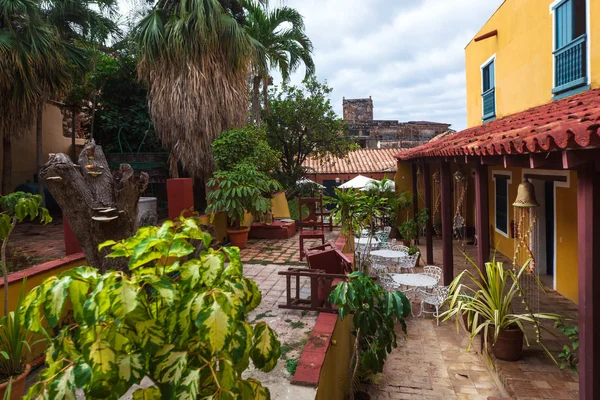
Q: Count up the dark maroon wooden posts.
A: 5